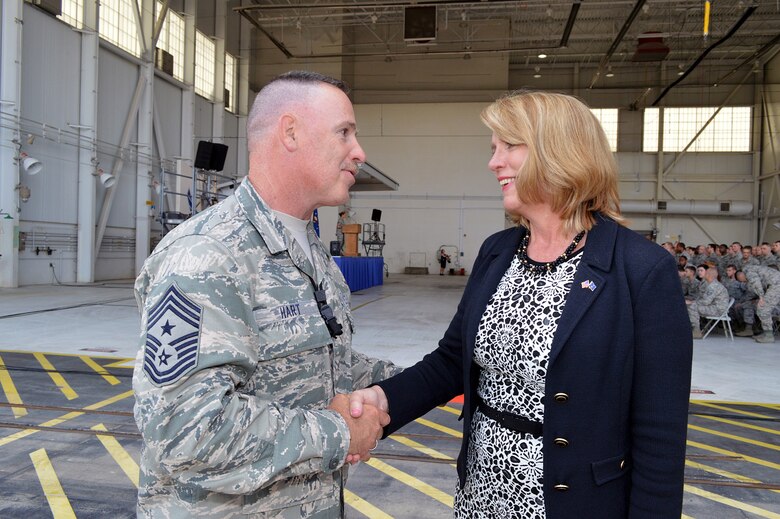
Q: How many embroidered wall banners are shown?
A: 0